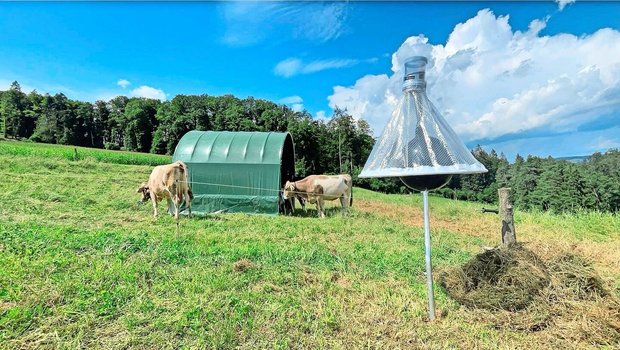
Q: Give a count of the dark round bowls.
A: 1